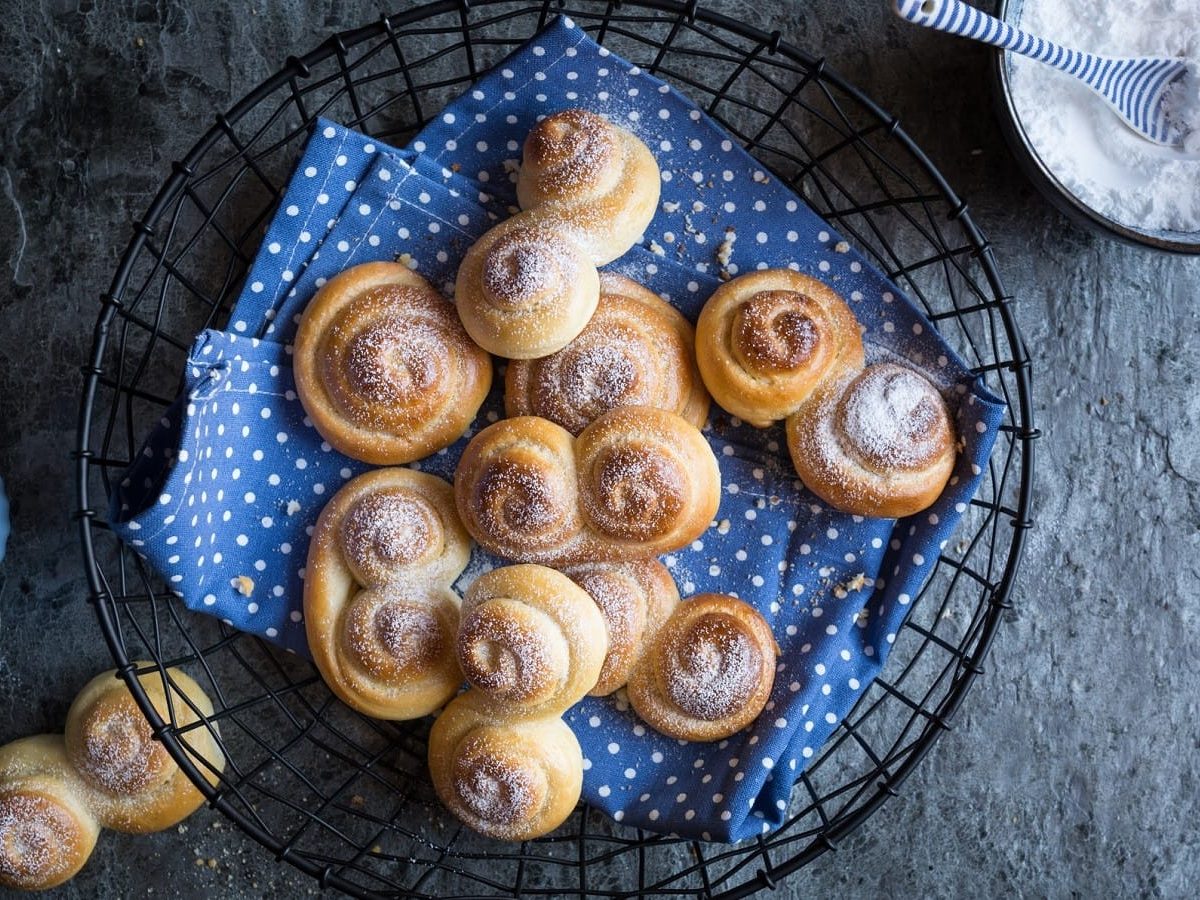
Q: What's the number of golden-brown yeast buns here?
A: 9